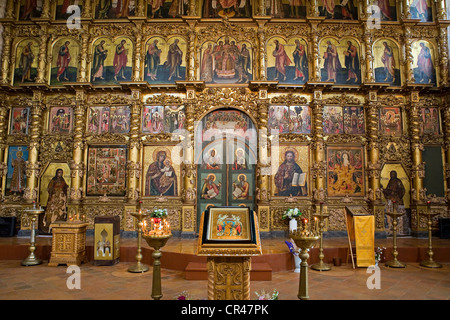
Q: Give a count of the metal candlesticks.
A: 7